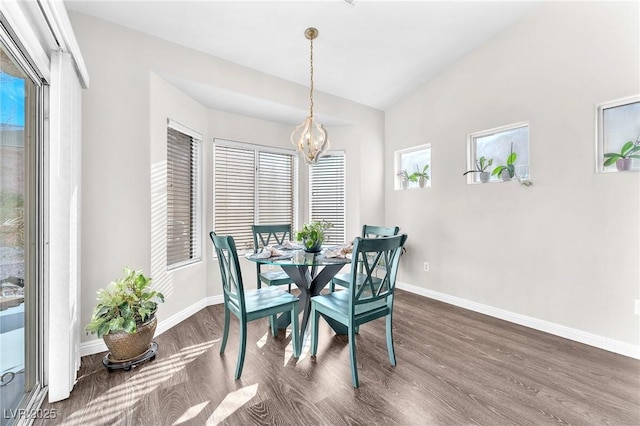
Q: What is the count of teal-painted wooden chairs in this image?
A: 4